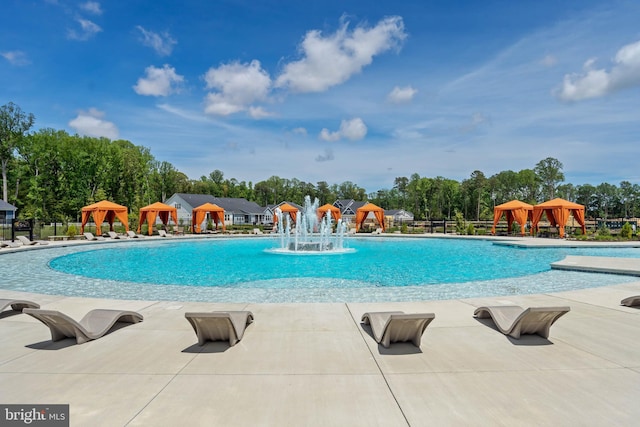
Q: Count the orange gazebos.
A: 8